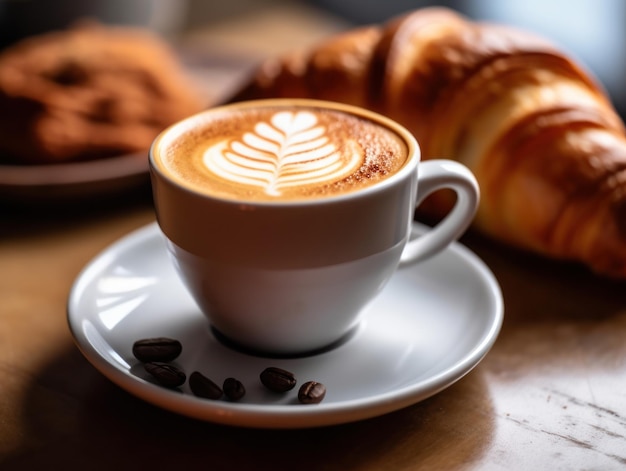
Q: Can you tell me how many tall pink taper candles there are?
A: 0